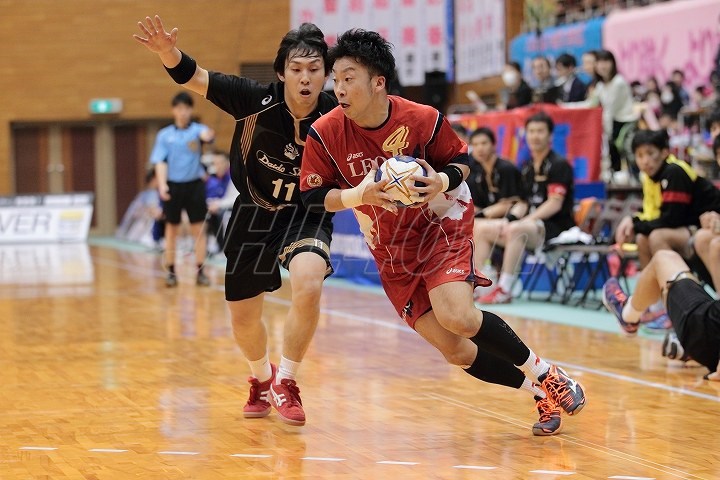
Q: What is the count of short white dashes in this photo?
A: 9